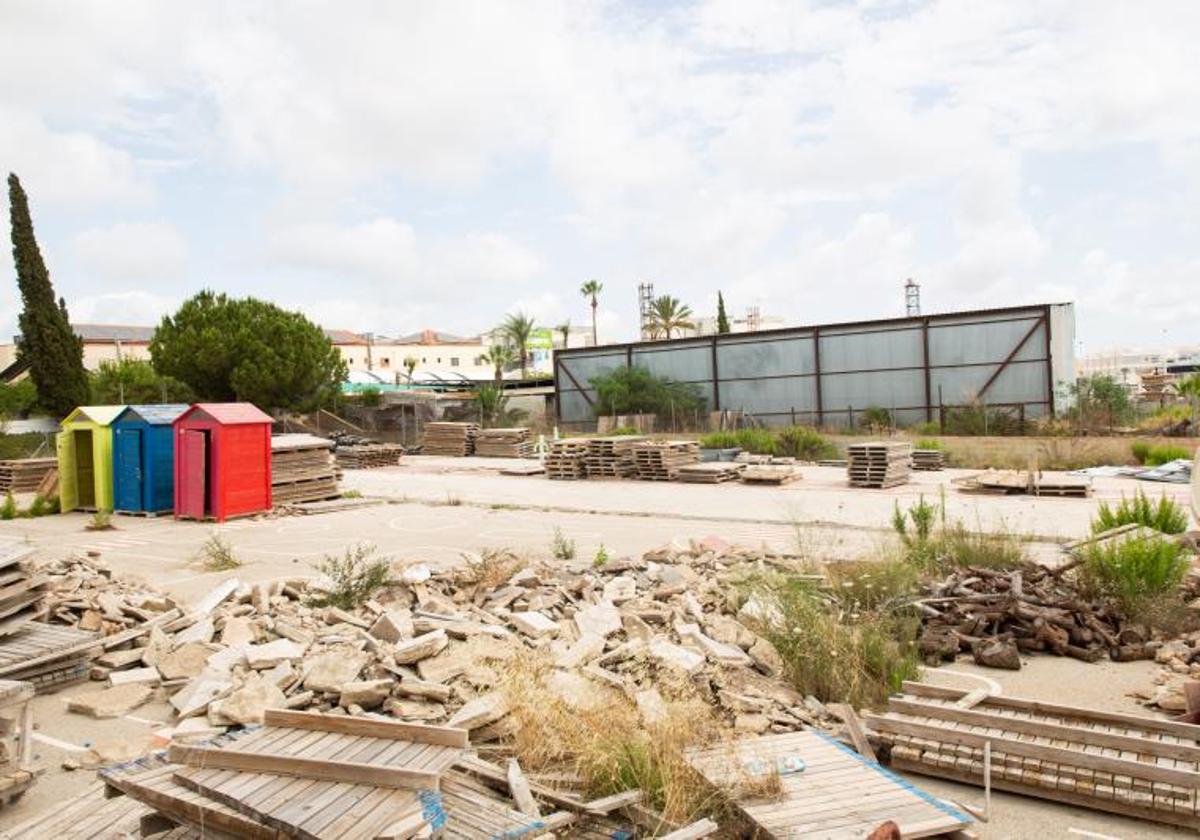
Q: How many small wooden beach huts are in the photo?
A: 3